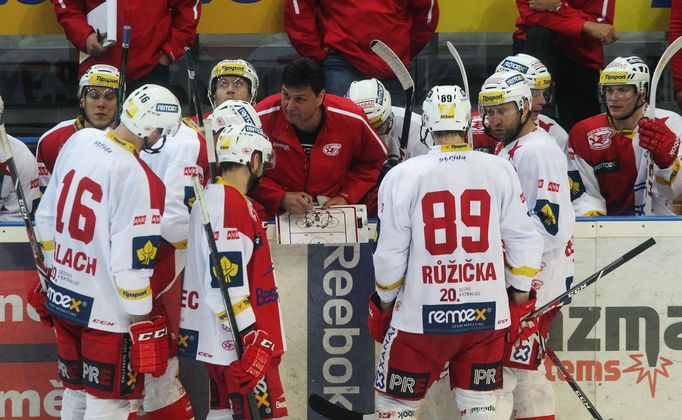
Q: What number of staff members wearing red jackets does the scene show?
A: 5